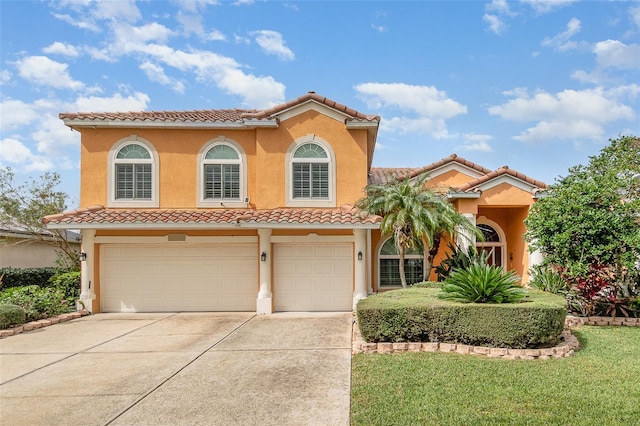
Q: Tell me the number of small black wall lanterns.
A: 3